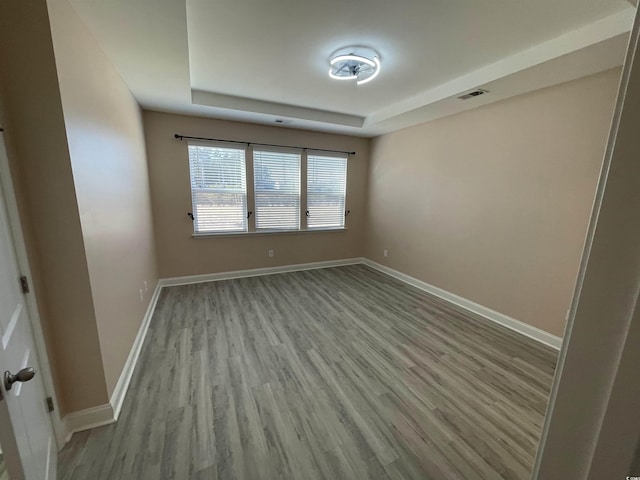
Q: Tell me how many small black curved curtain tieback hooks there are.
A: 4